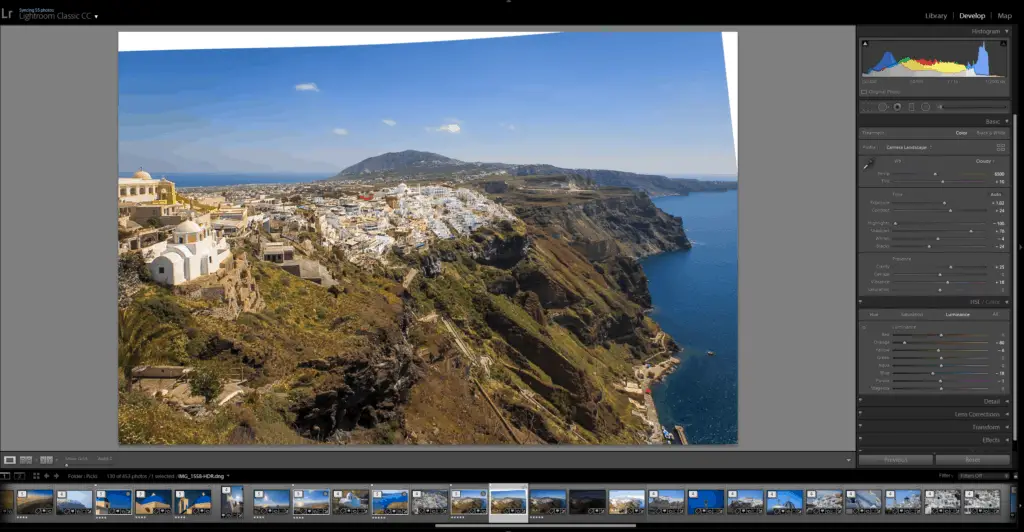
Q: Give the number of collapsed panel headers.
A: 4